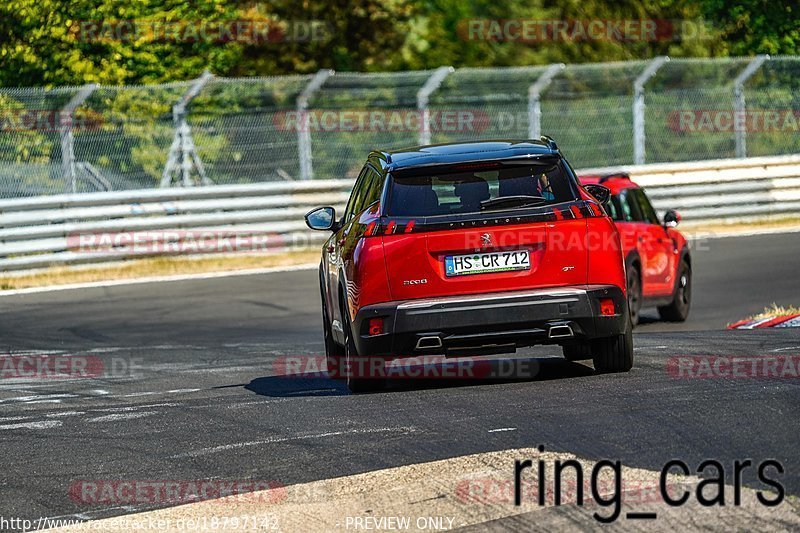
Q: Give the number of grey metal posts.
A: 7